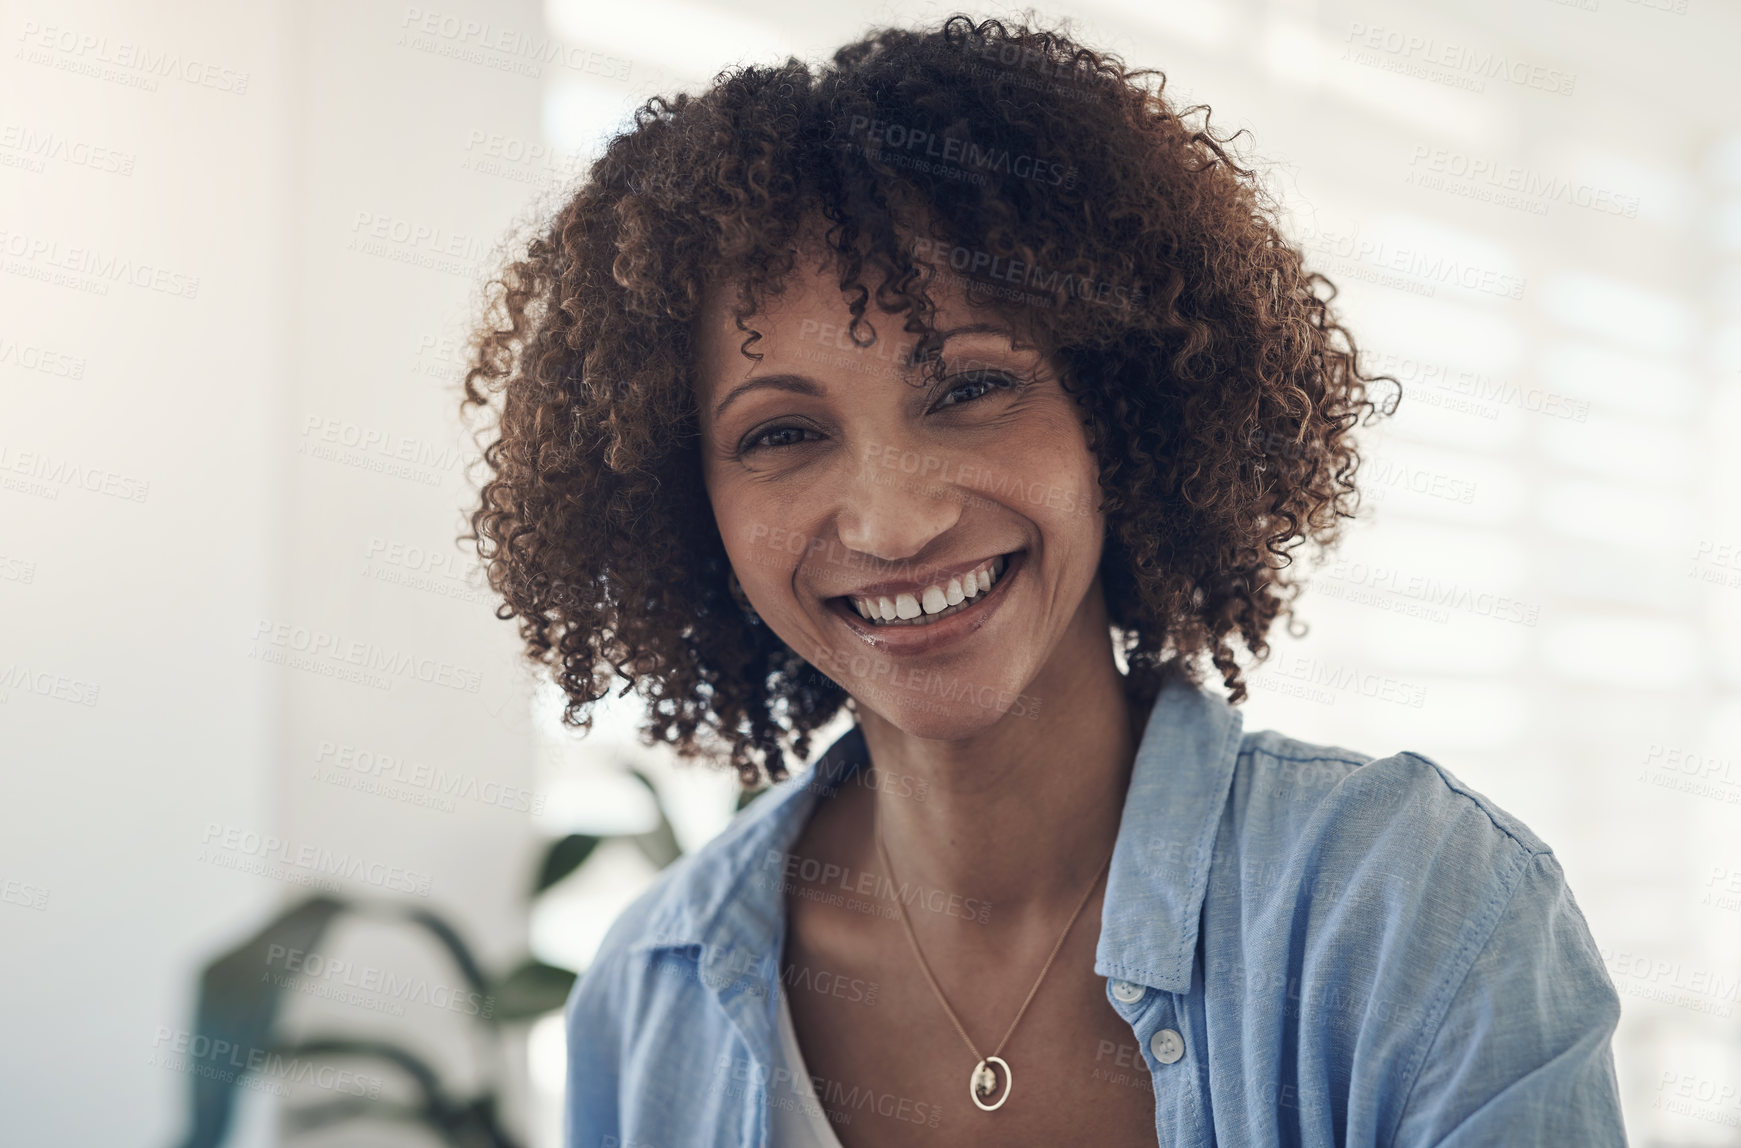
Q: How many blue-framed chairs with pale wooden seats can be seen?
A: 0